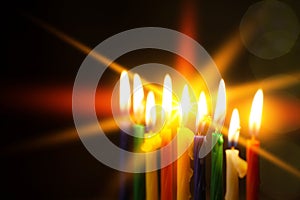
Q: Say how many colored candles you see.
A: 9